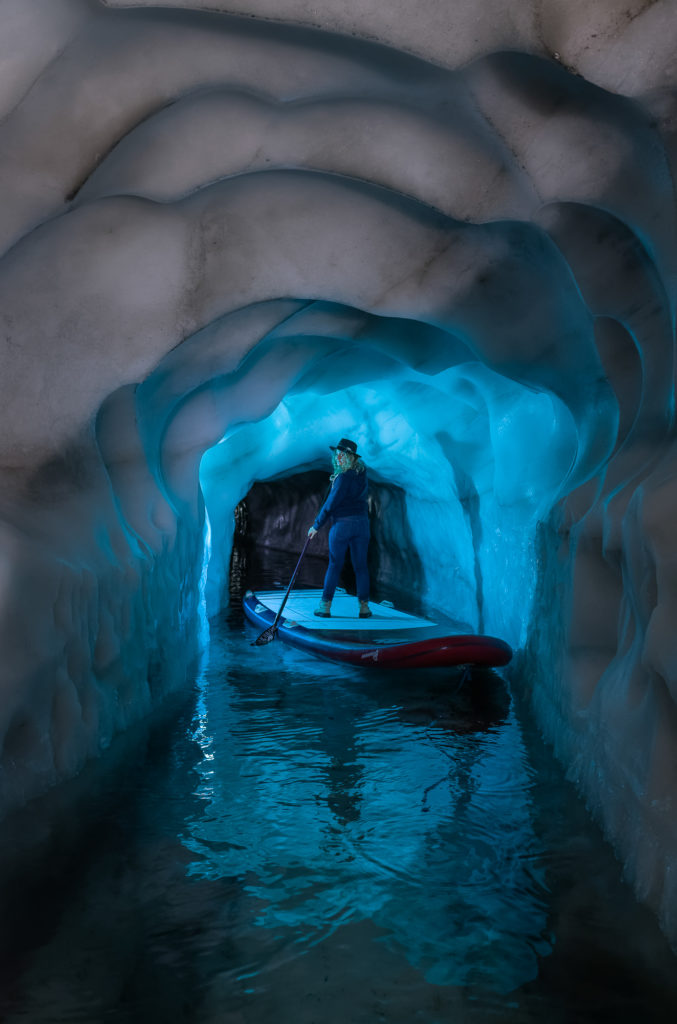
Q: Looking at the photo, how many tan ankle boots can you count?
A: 2